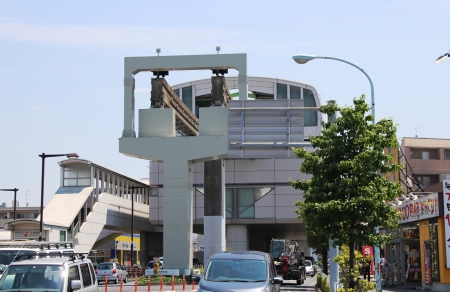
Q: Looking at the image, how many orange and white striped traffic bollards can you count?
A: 8